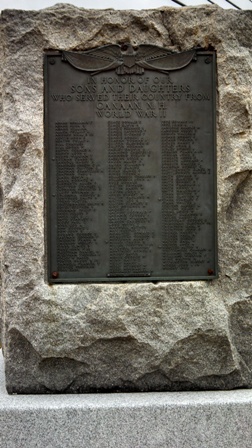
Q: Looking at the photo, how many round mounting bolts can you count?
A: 4